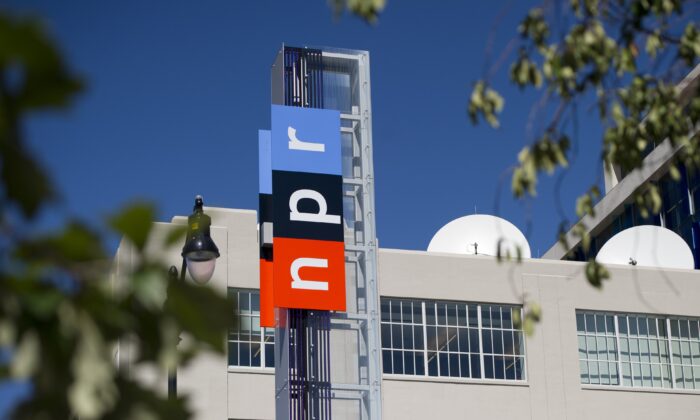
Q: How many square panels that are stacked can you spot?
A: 3